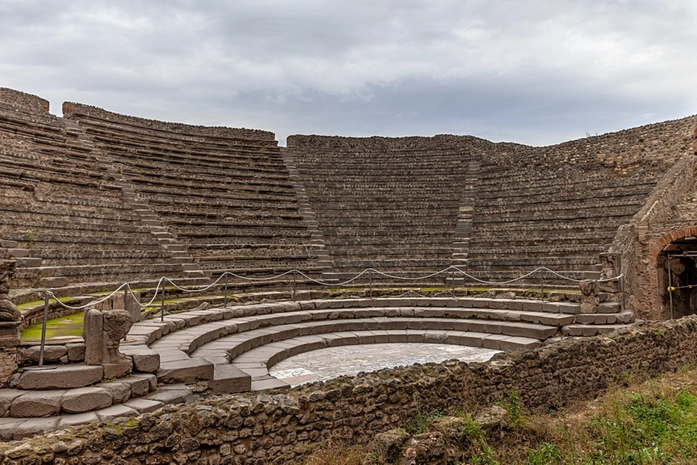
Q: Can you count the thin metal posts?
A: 9